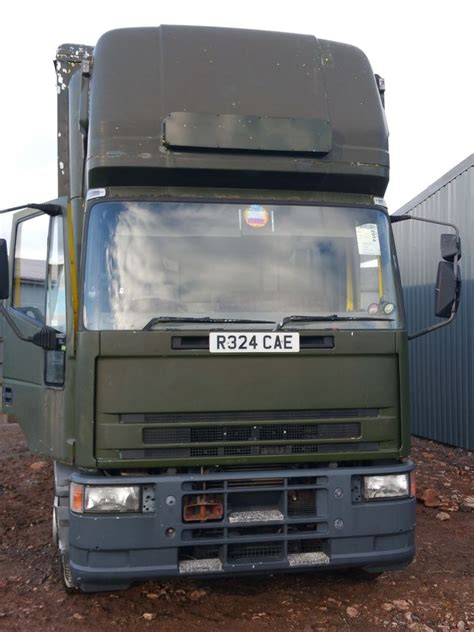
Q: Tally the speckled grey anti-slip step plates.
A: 3